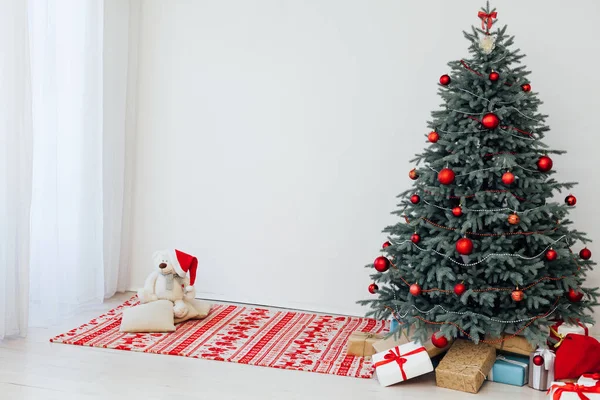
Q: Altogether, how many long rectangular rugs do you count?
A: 1